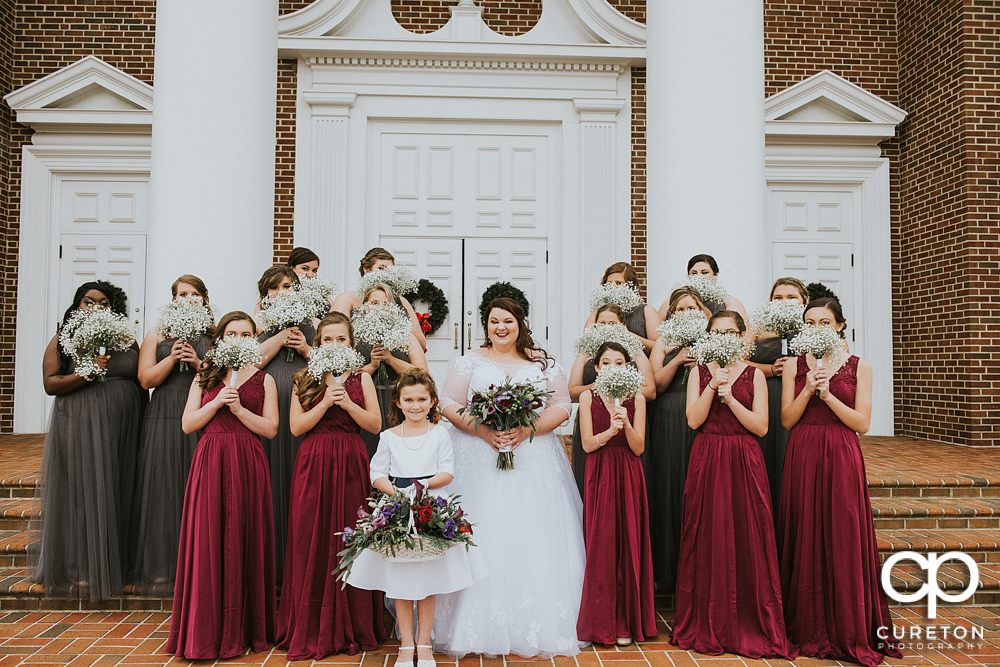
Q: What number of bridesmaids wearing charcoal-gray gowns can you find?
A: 11